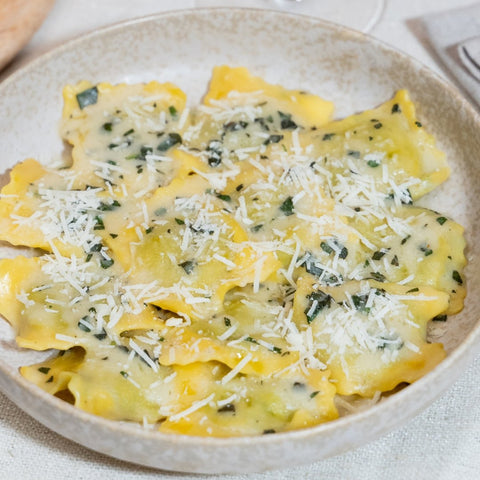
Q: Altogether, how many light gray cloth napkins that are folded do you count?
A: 1